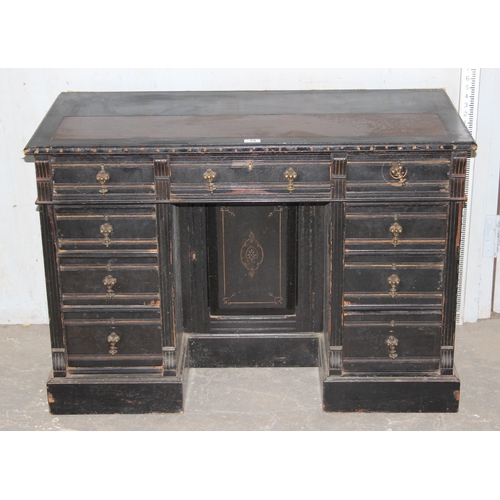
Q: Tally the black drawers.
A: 9